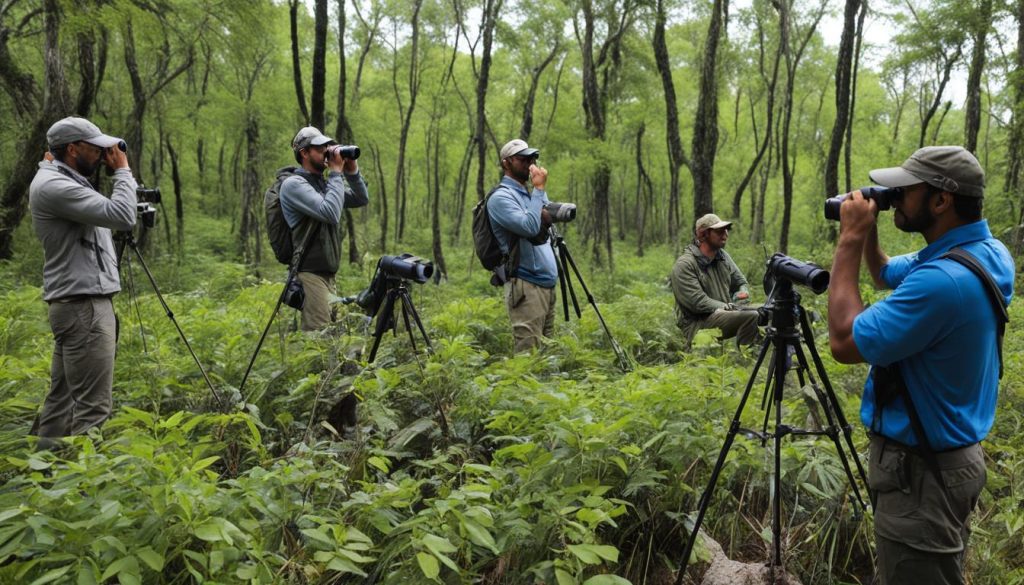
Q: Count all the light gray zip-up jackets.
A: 1